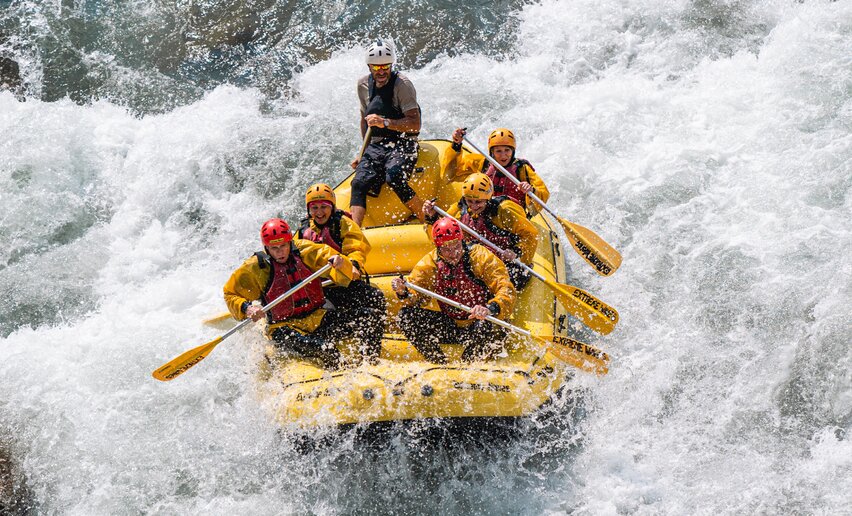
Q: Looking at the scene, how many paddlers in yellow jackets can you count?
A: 5